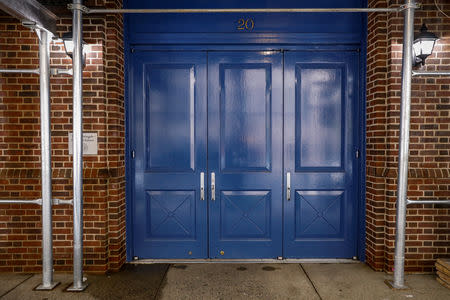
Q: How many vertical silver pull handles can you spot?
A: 3